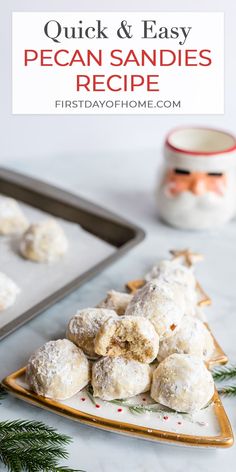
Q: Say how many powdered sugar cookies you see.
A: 12